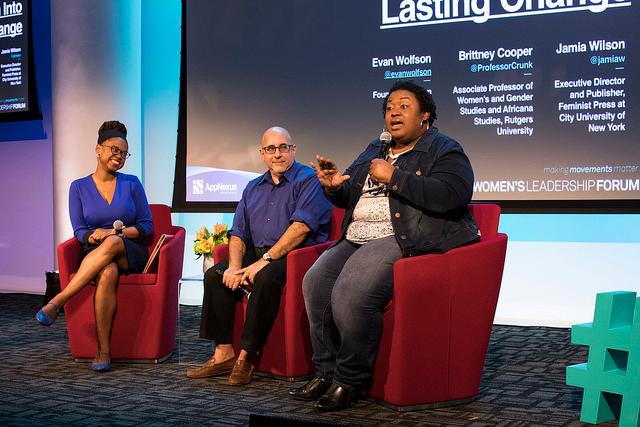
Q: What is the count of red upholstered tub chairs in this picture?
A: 3